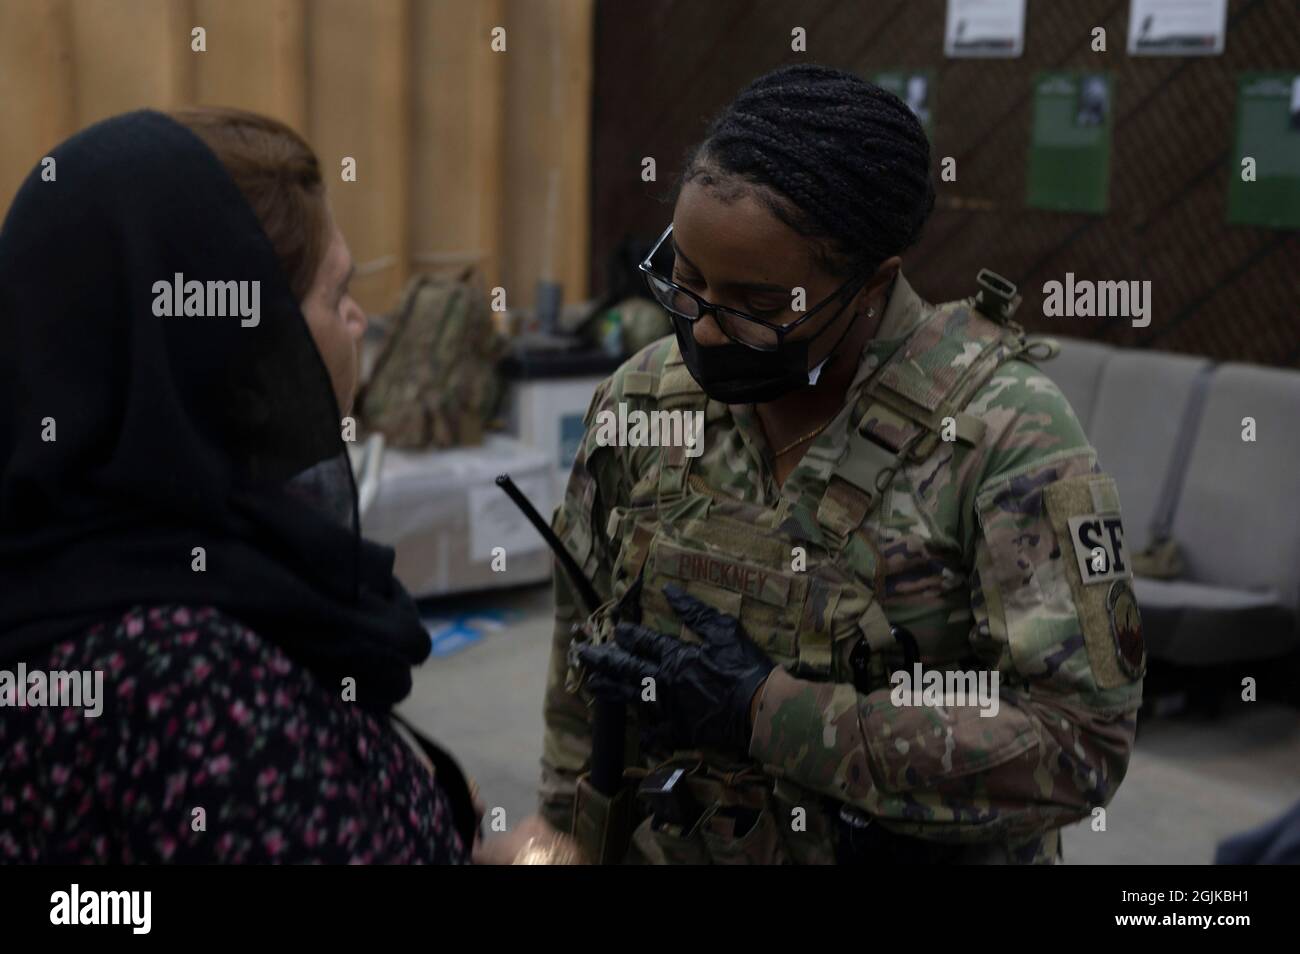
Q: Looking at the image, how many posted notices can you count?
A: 5